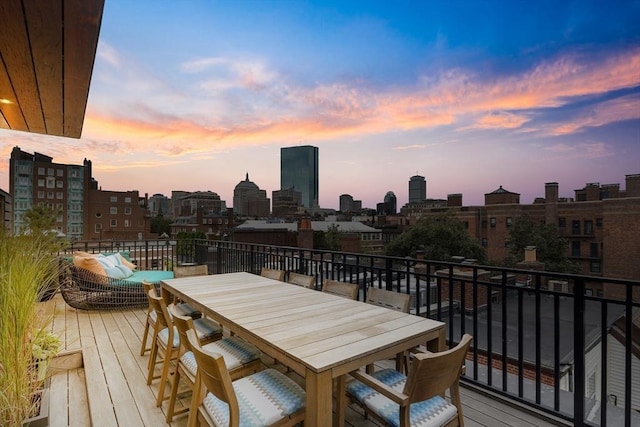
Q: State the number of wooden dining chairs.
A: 10